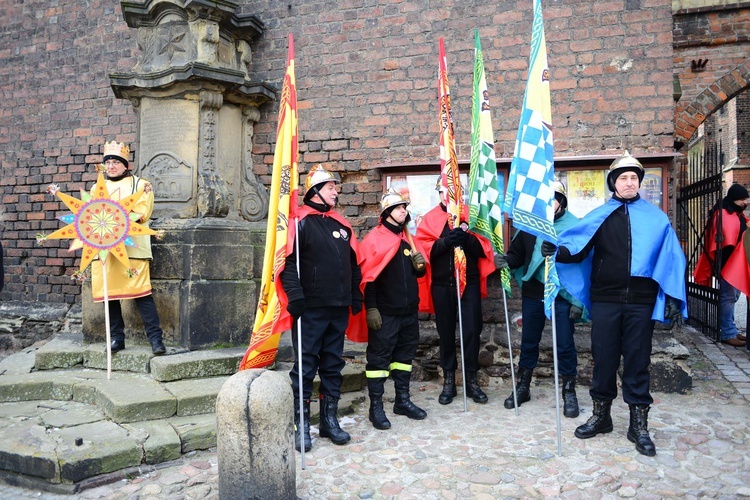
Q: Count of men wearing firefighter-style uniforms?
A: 5